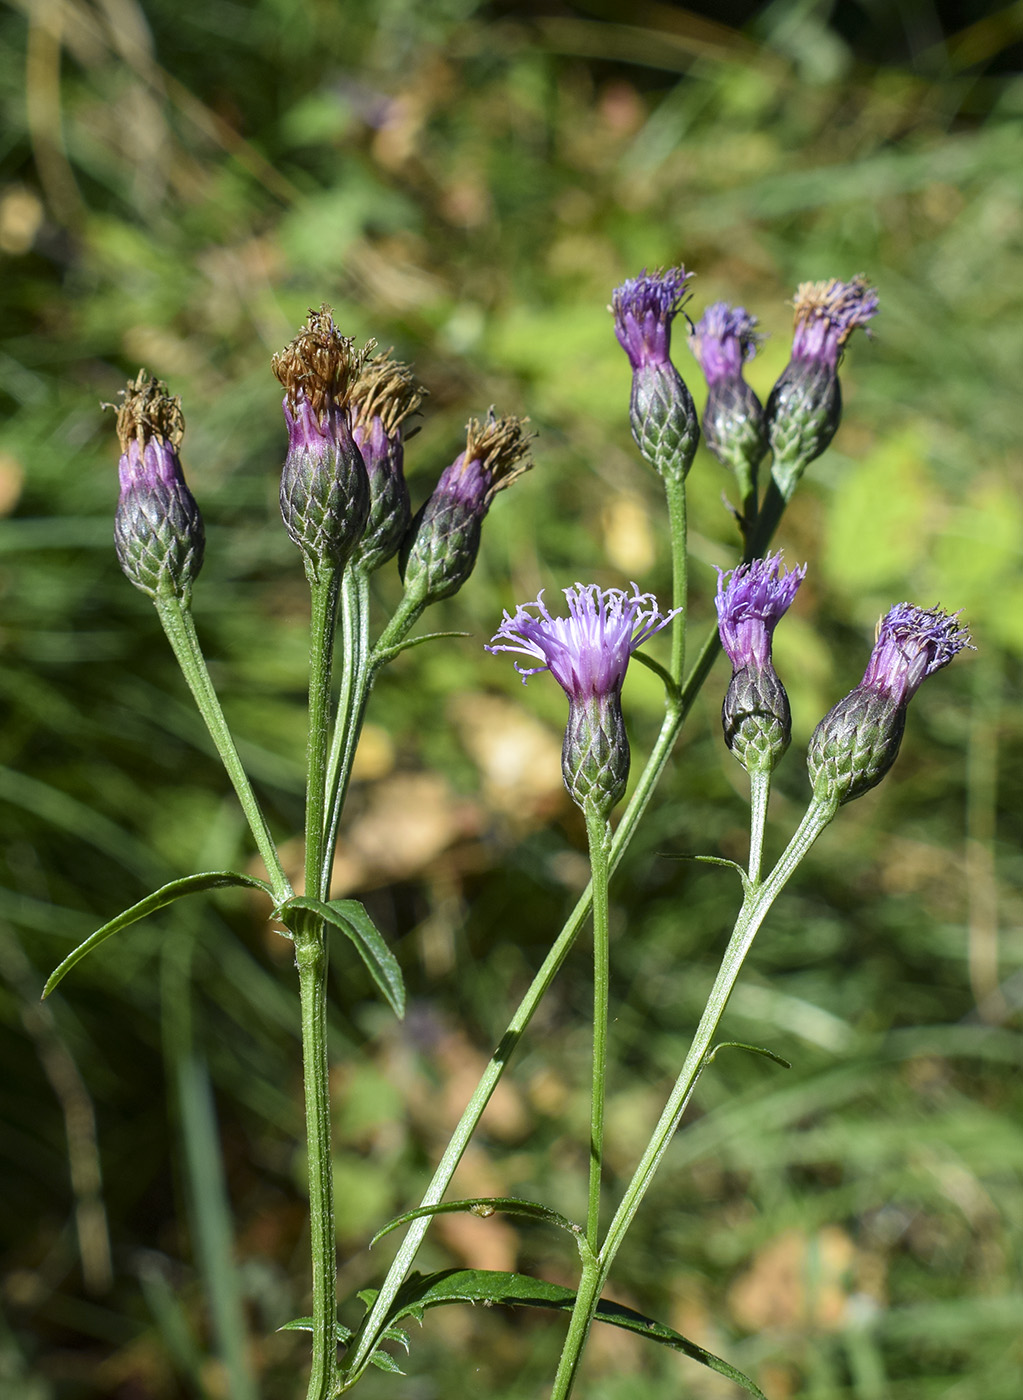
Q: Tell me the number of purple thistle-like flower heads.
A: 10